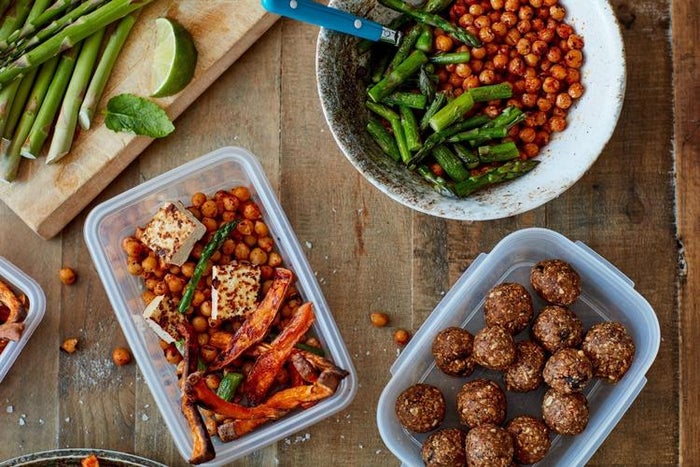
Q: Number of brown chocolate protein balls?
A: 14